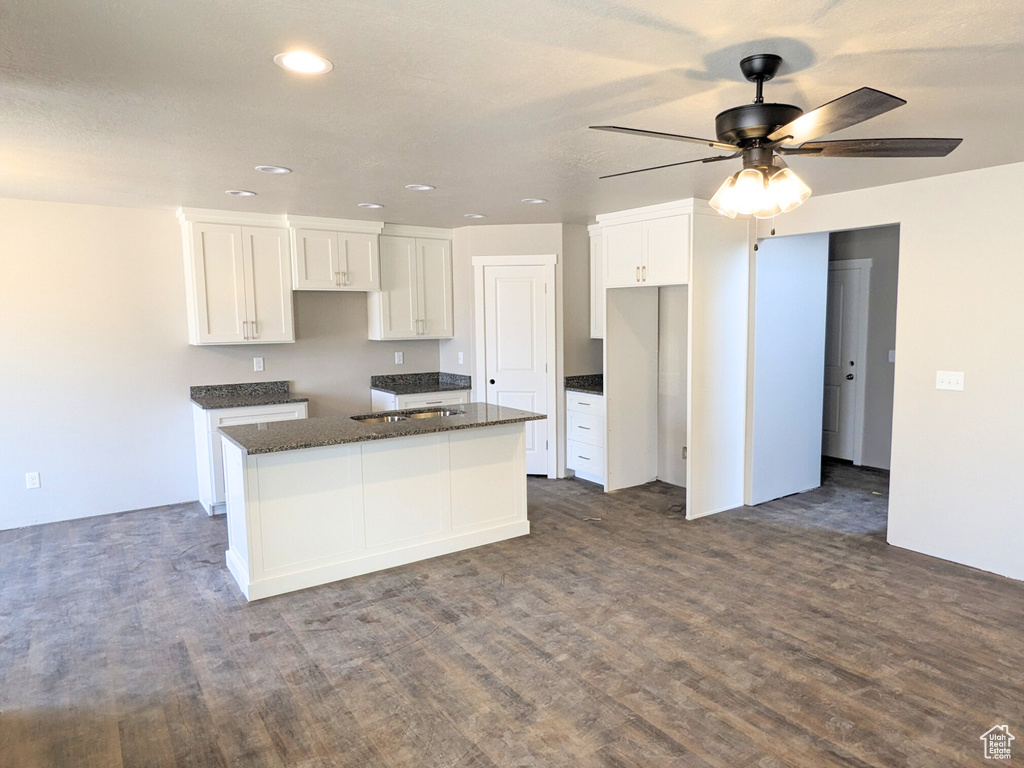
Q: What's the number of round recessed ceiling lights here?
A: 7